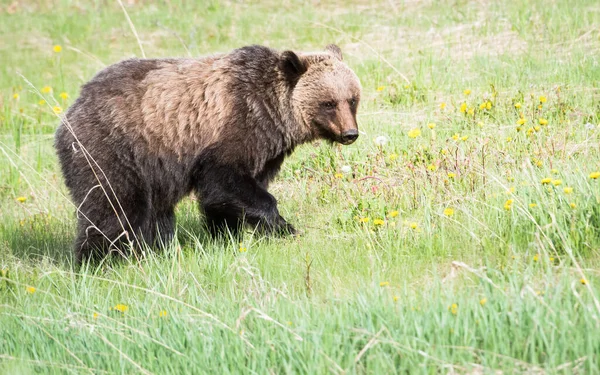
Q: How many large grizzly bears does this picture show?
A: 1